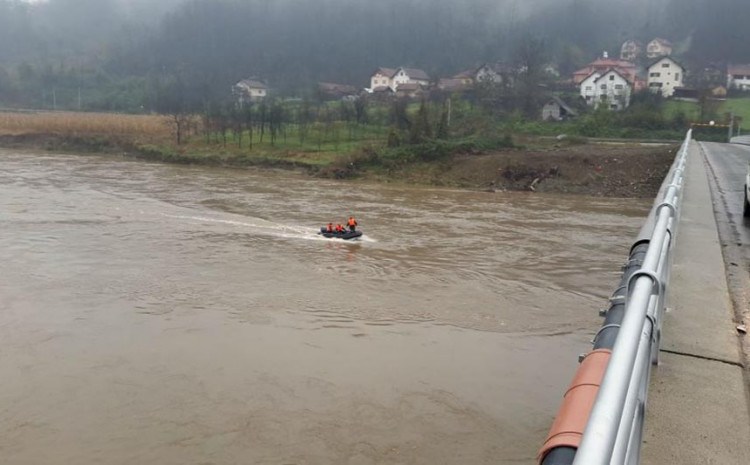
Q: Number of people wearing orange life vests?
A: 3